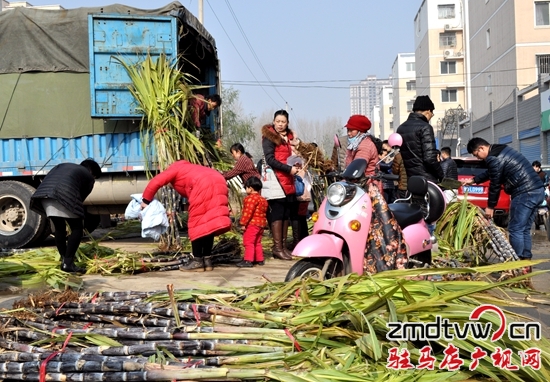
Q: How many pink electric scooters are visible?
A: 1